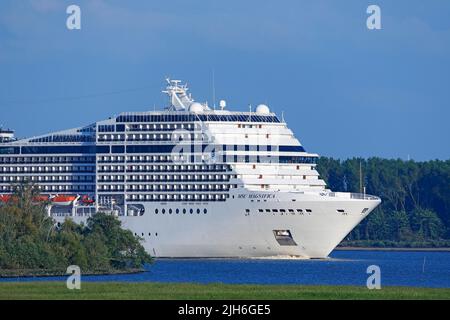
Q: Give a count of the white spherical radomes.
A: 3